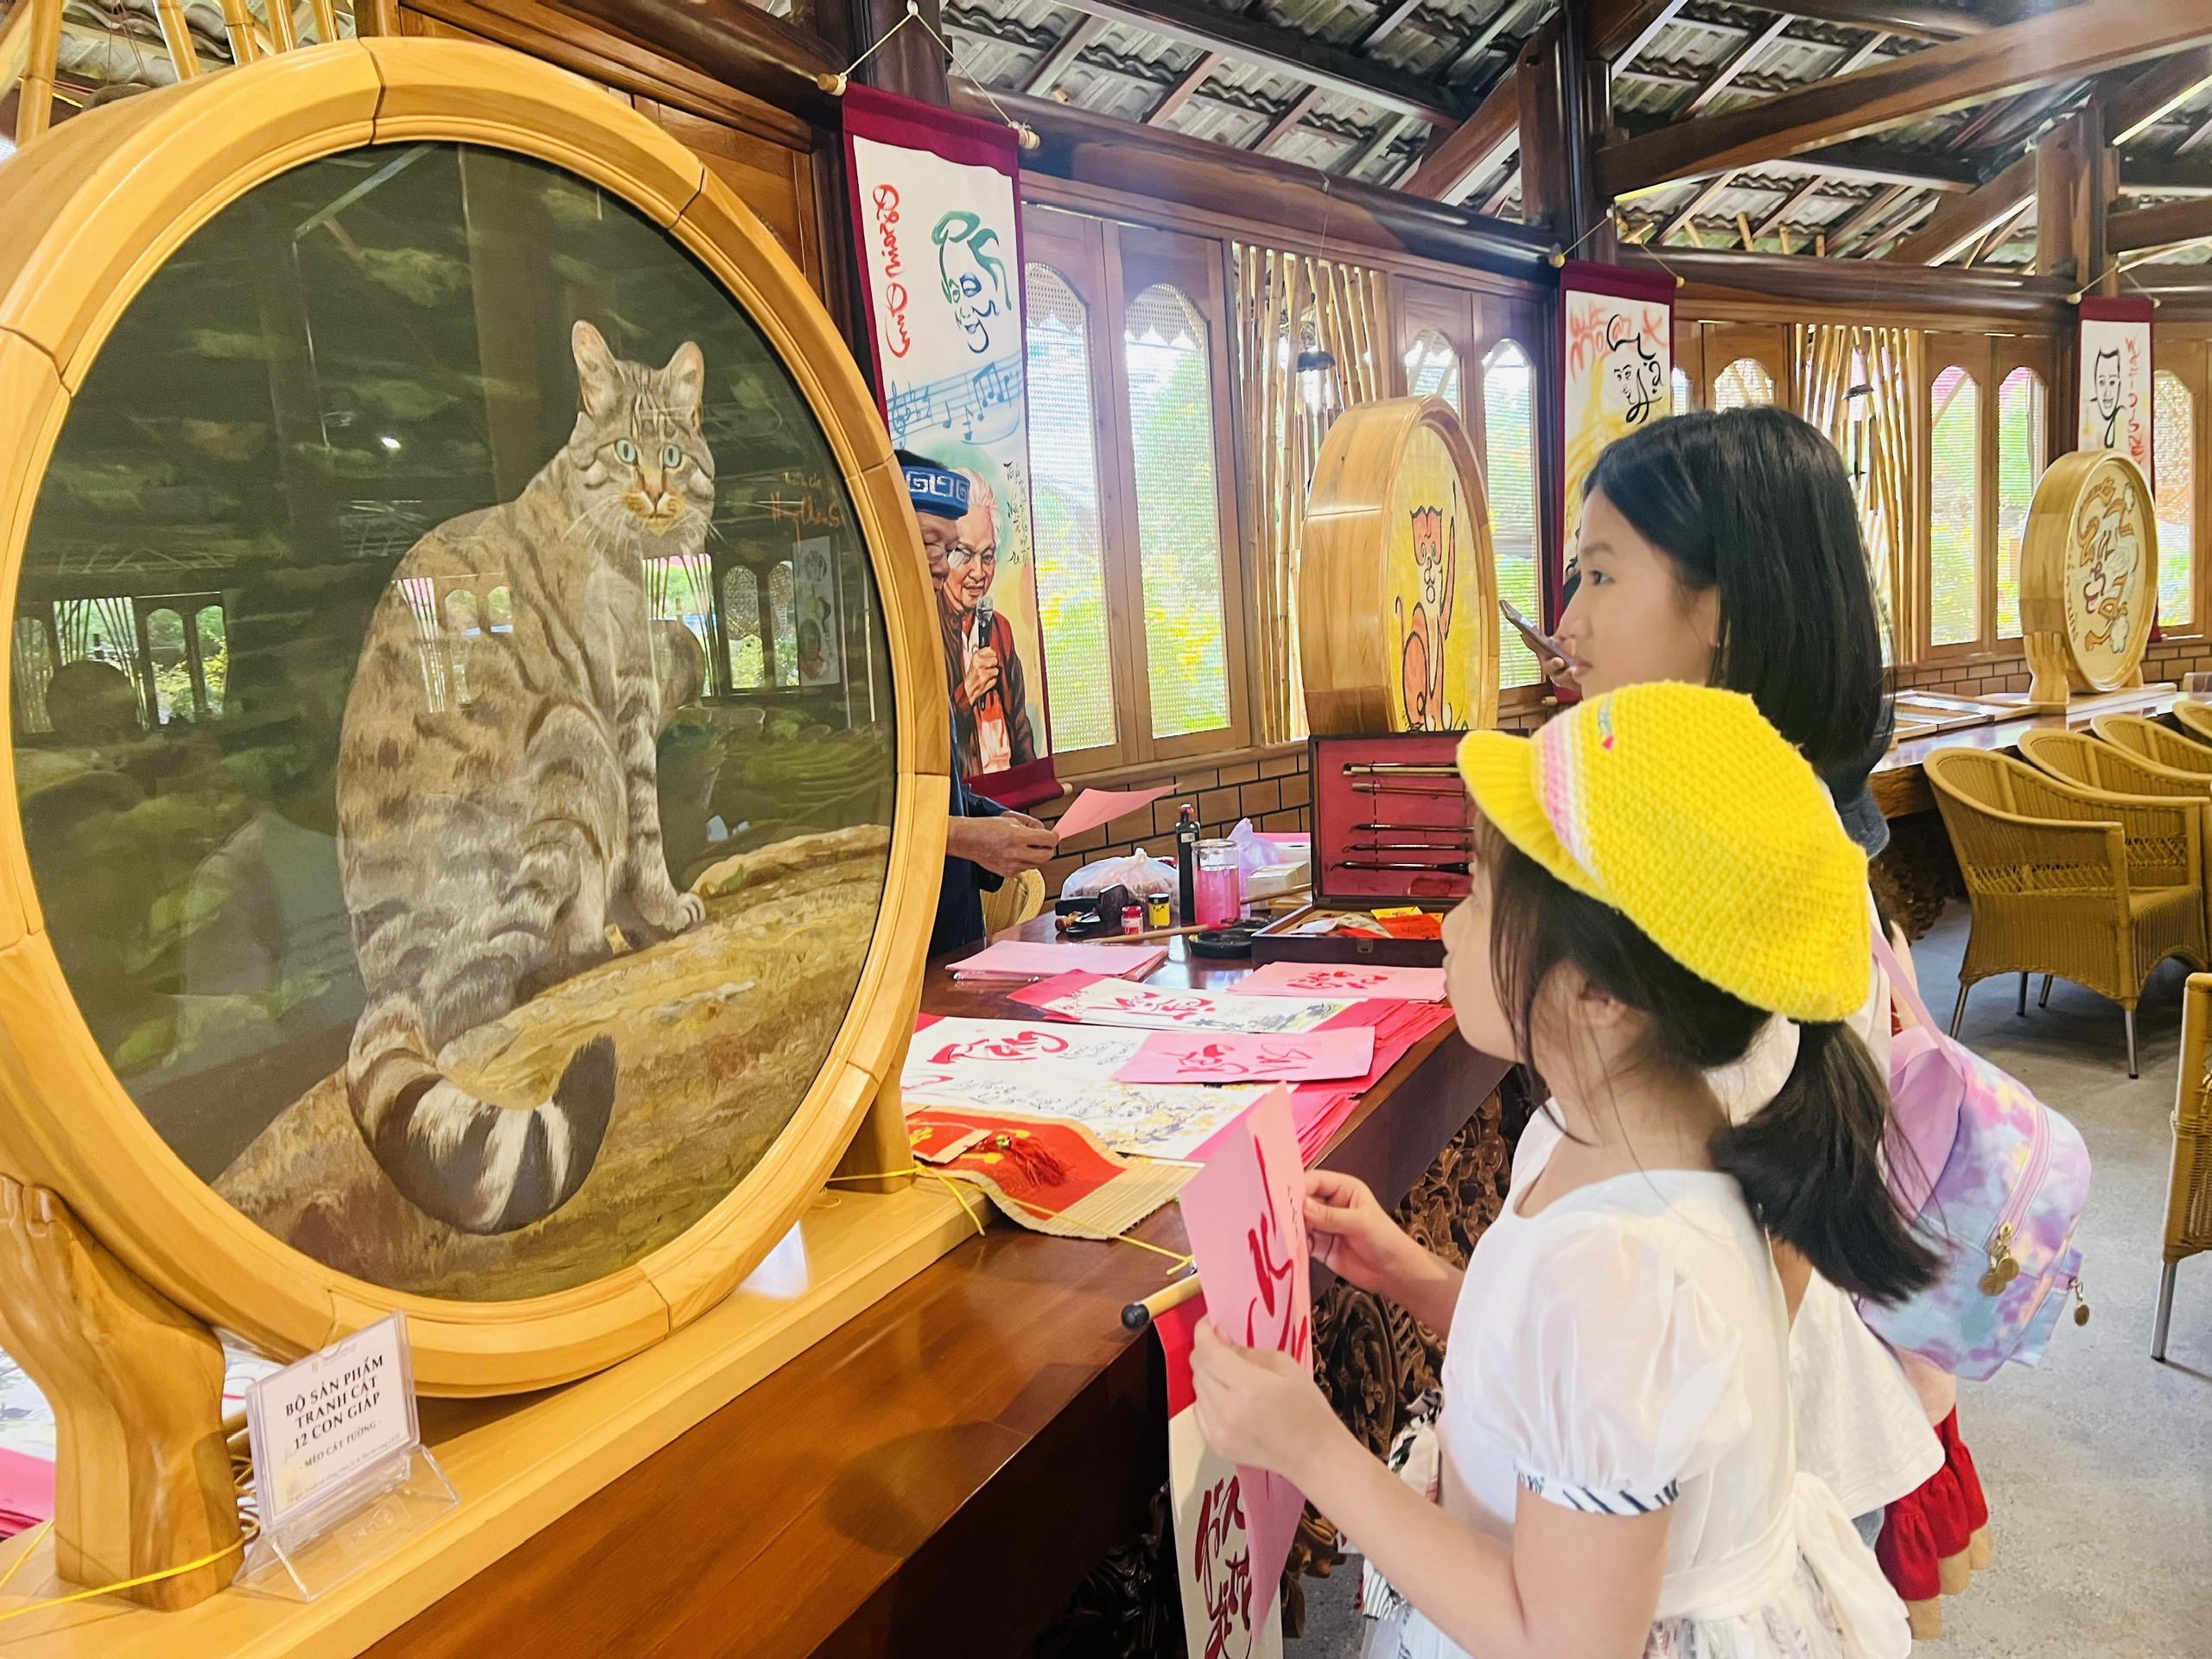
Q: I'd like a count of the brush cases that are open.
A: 1